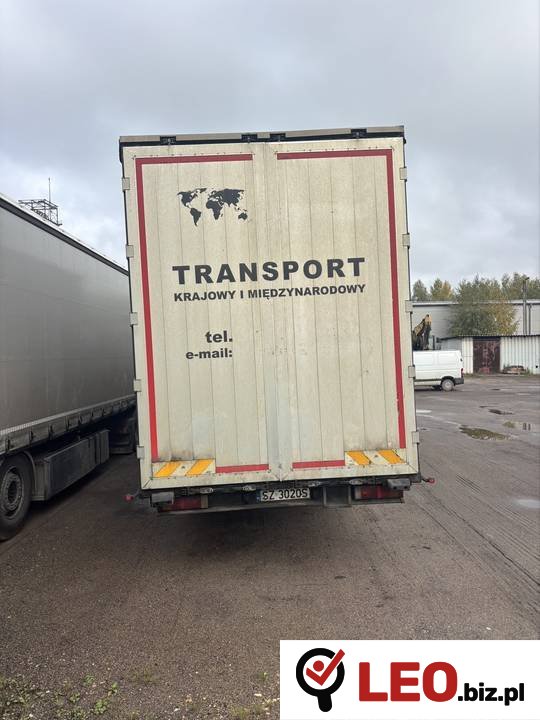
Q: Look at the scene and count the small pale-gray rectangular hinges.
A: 10